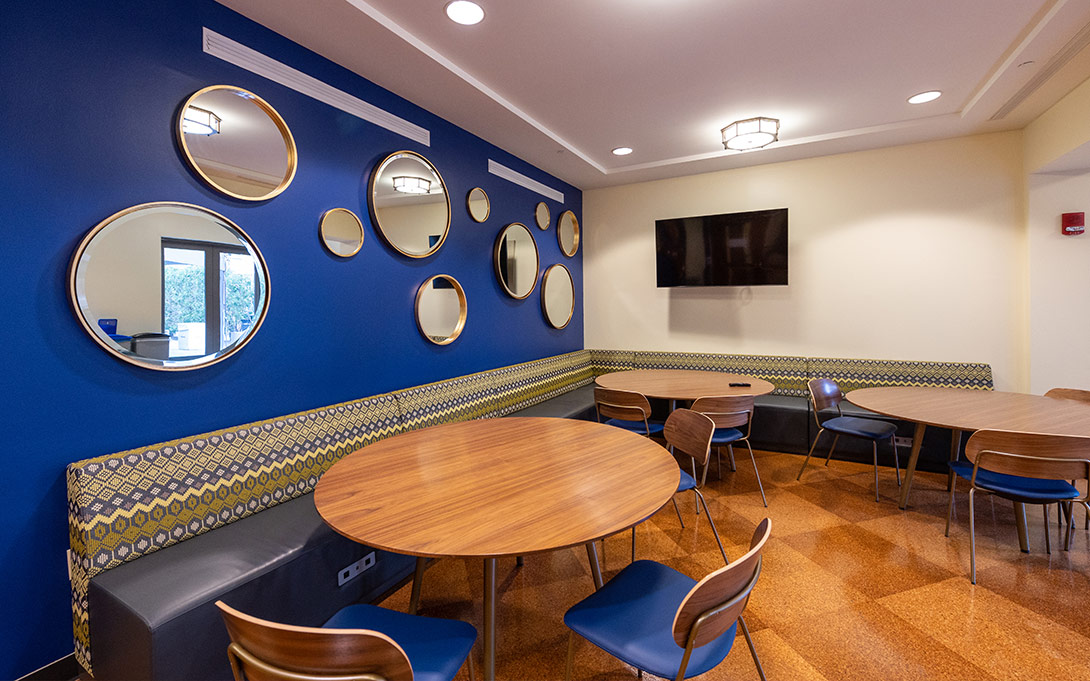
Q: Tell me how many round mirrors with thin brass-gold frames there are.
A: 10